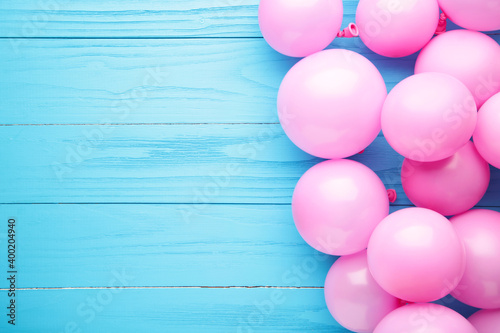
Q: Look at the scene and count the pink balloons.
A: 14